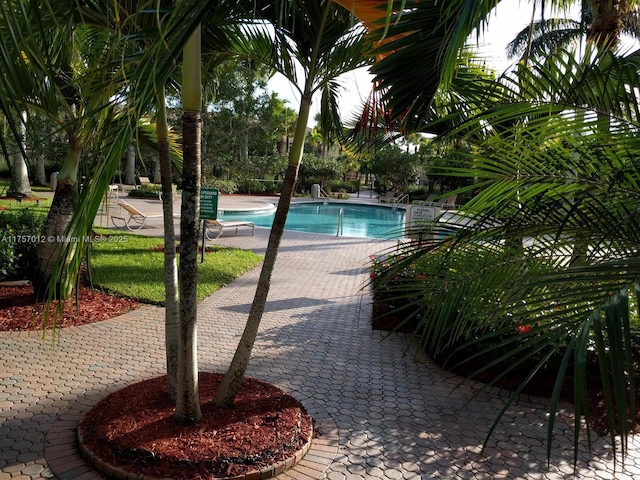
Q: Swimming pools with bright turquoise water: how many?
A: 1